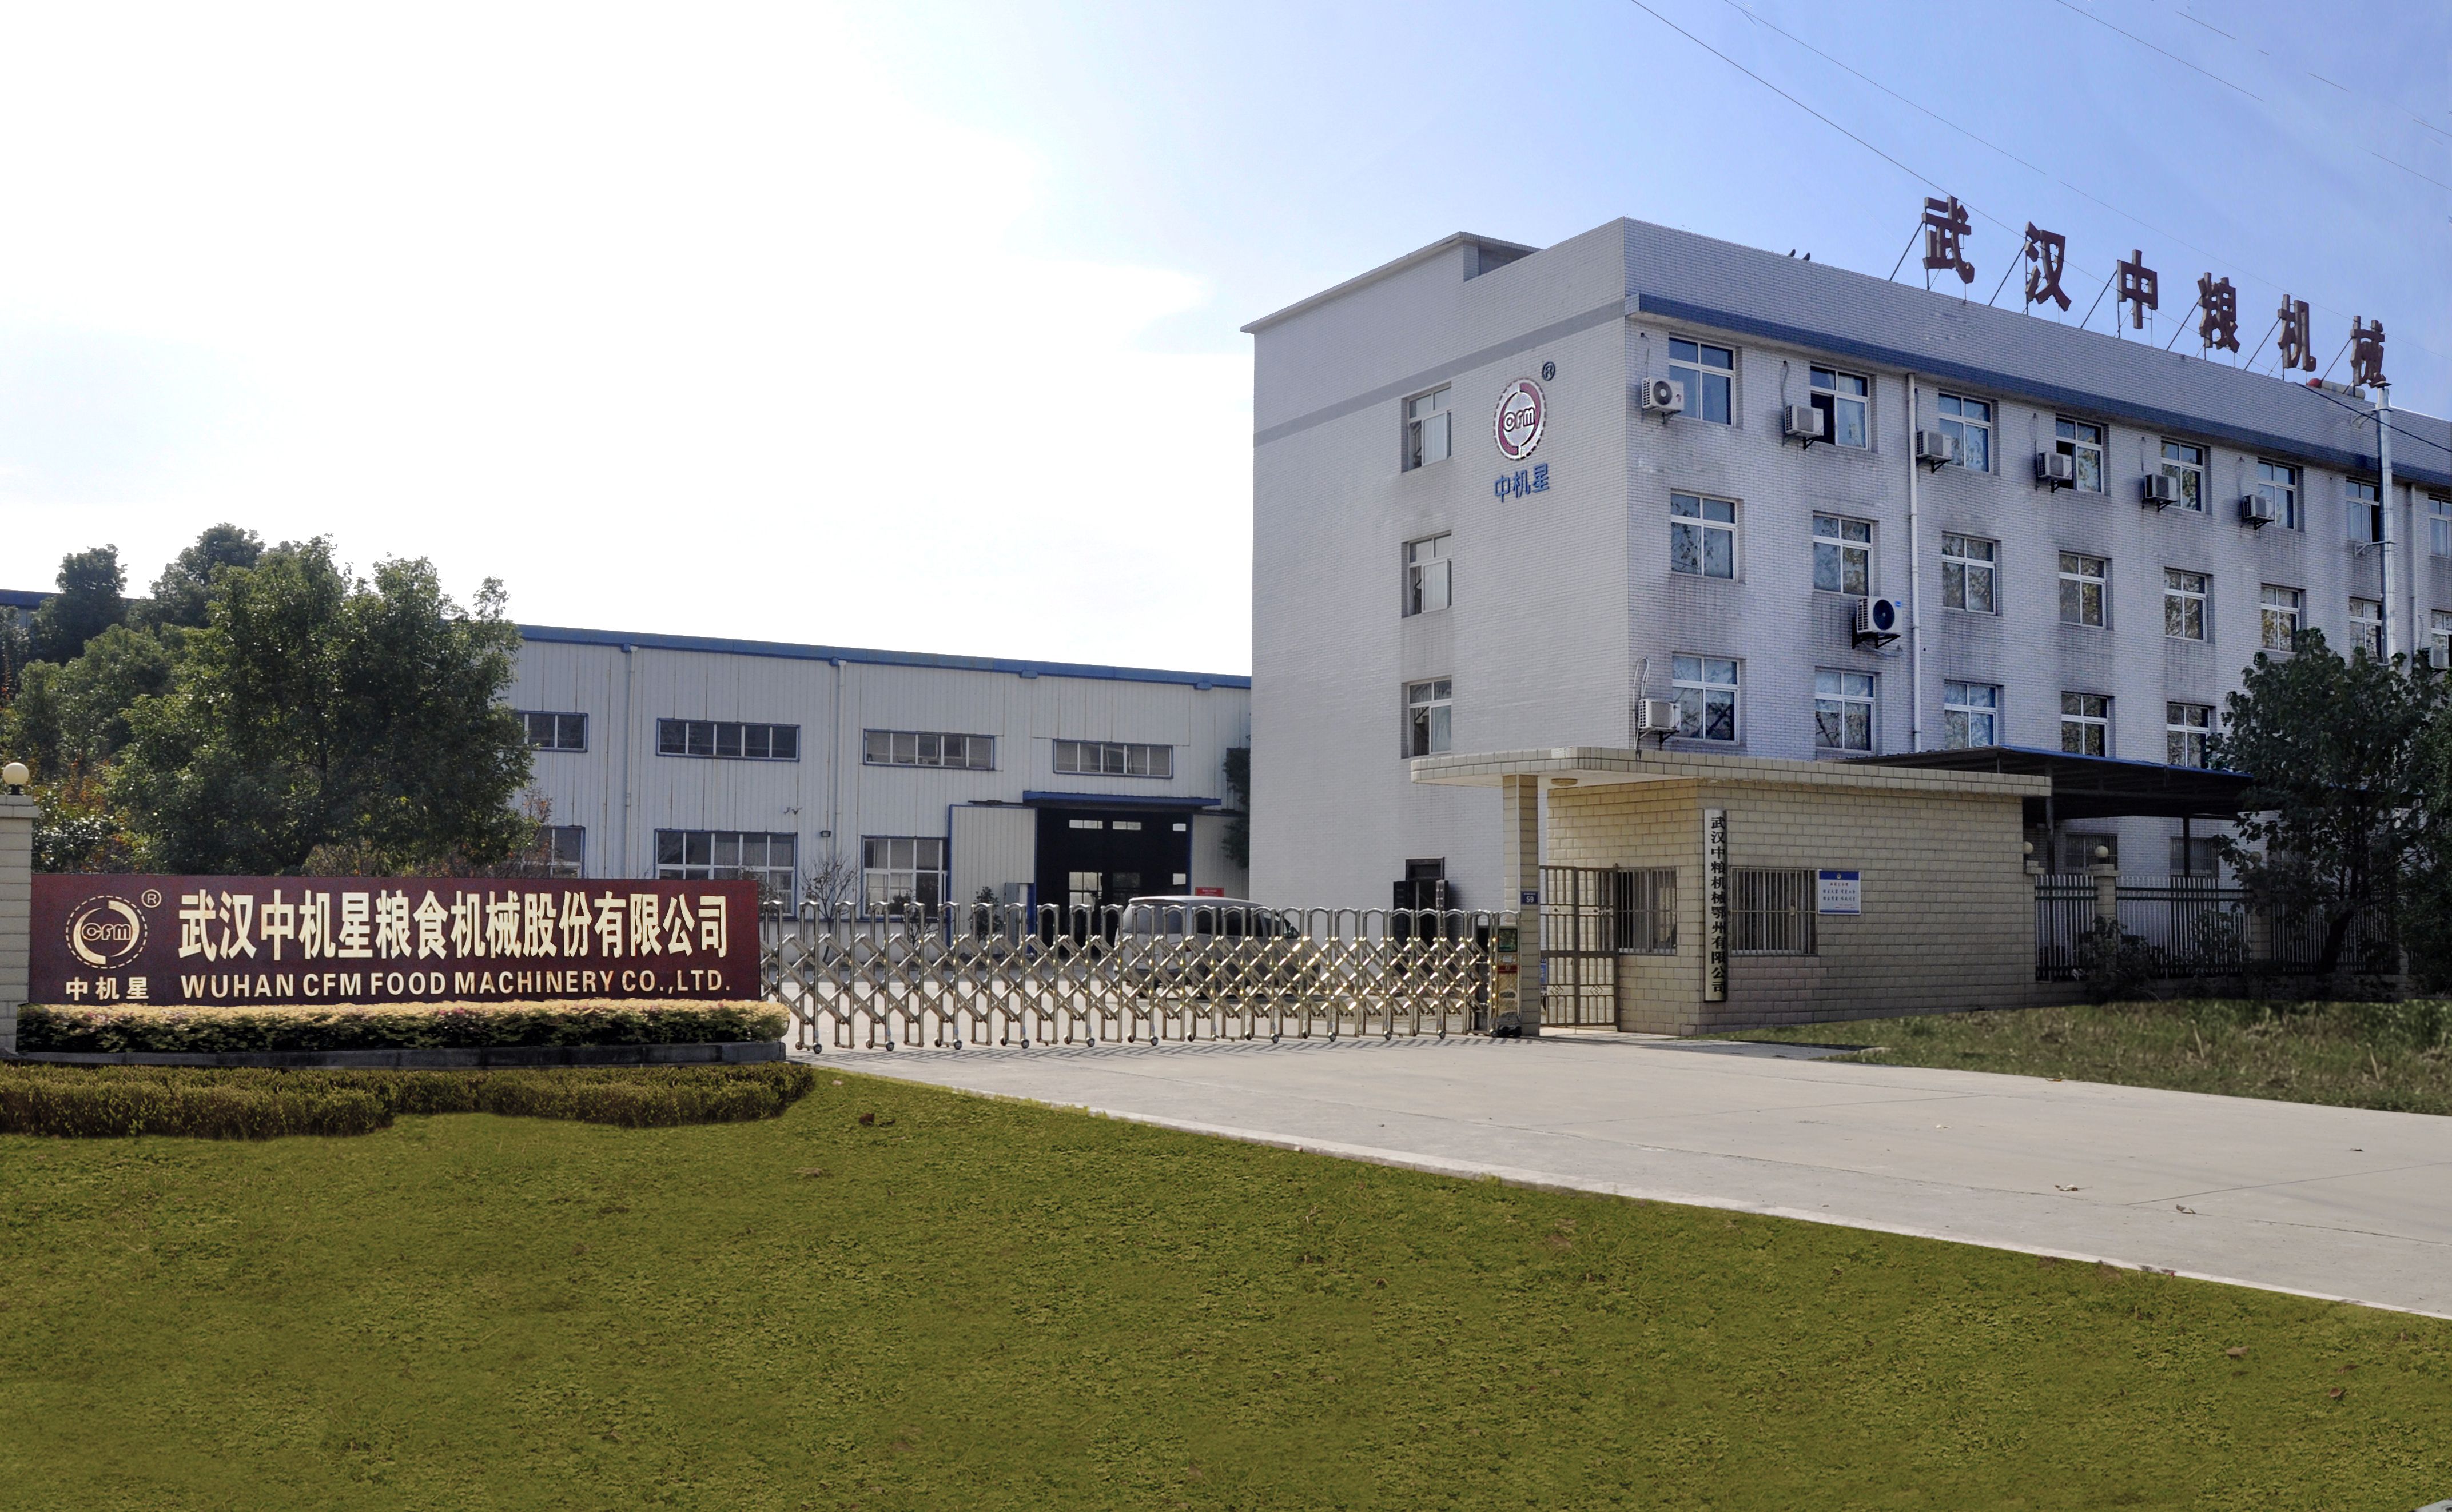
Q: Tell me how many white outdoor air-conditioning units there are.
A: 9